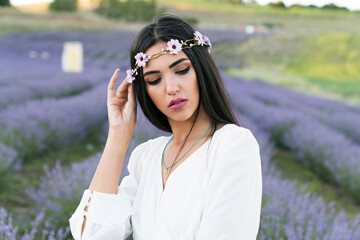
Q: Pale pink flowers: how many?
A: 5